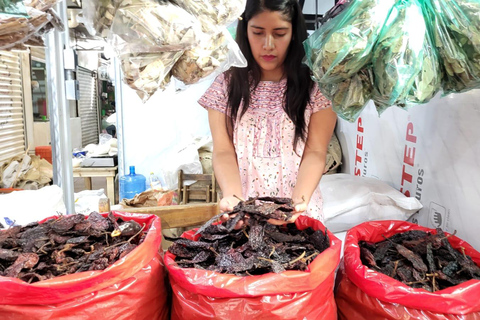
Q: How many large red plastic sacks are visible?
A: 3